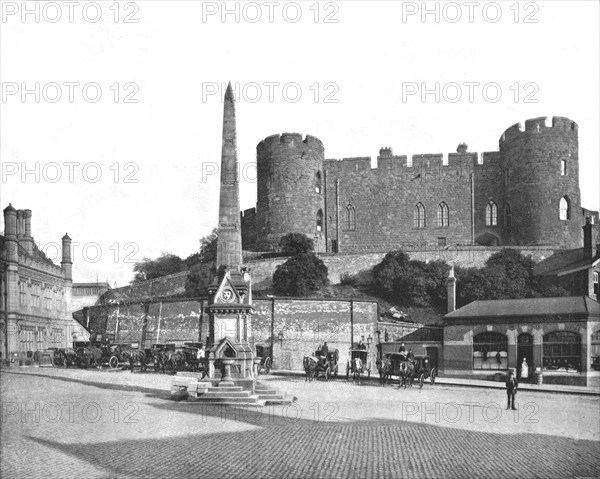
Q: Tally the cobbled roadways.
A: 1